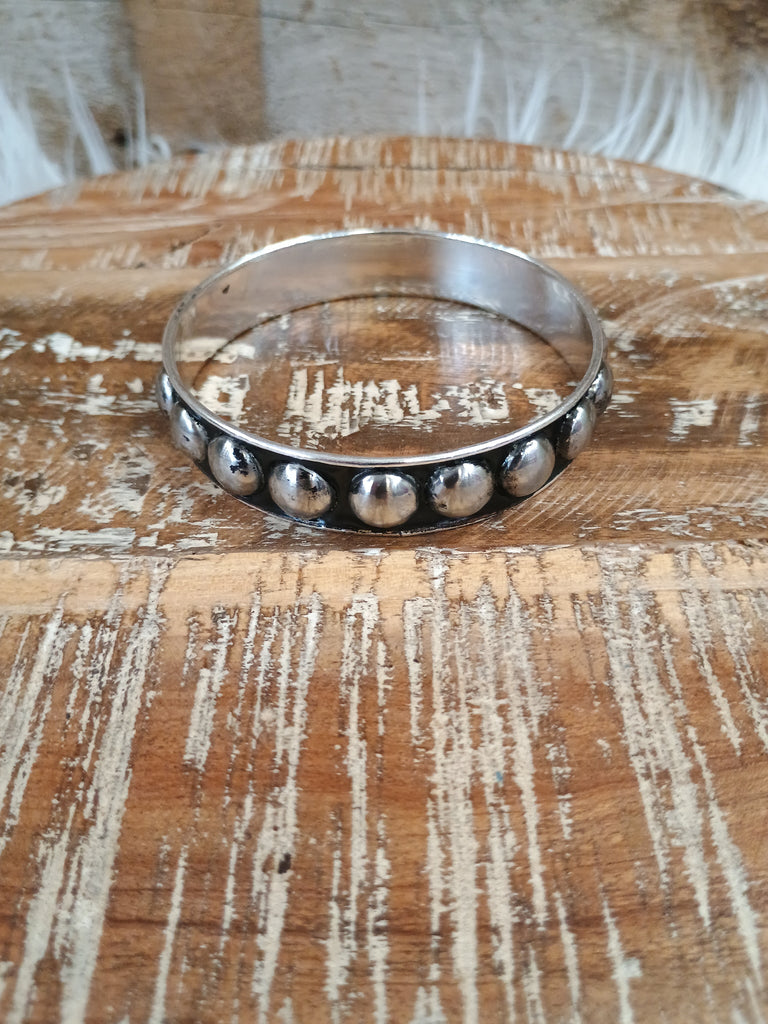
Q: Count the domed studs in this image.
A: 9